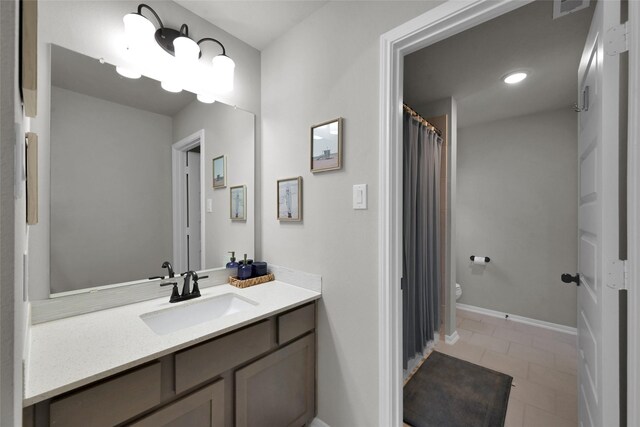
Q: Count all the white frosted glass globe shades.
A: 3